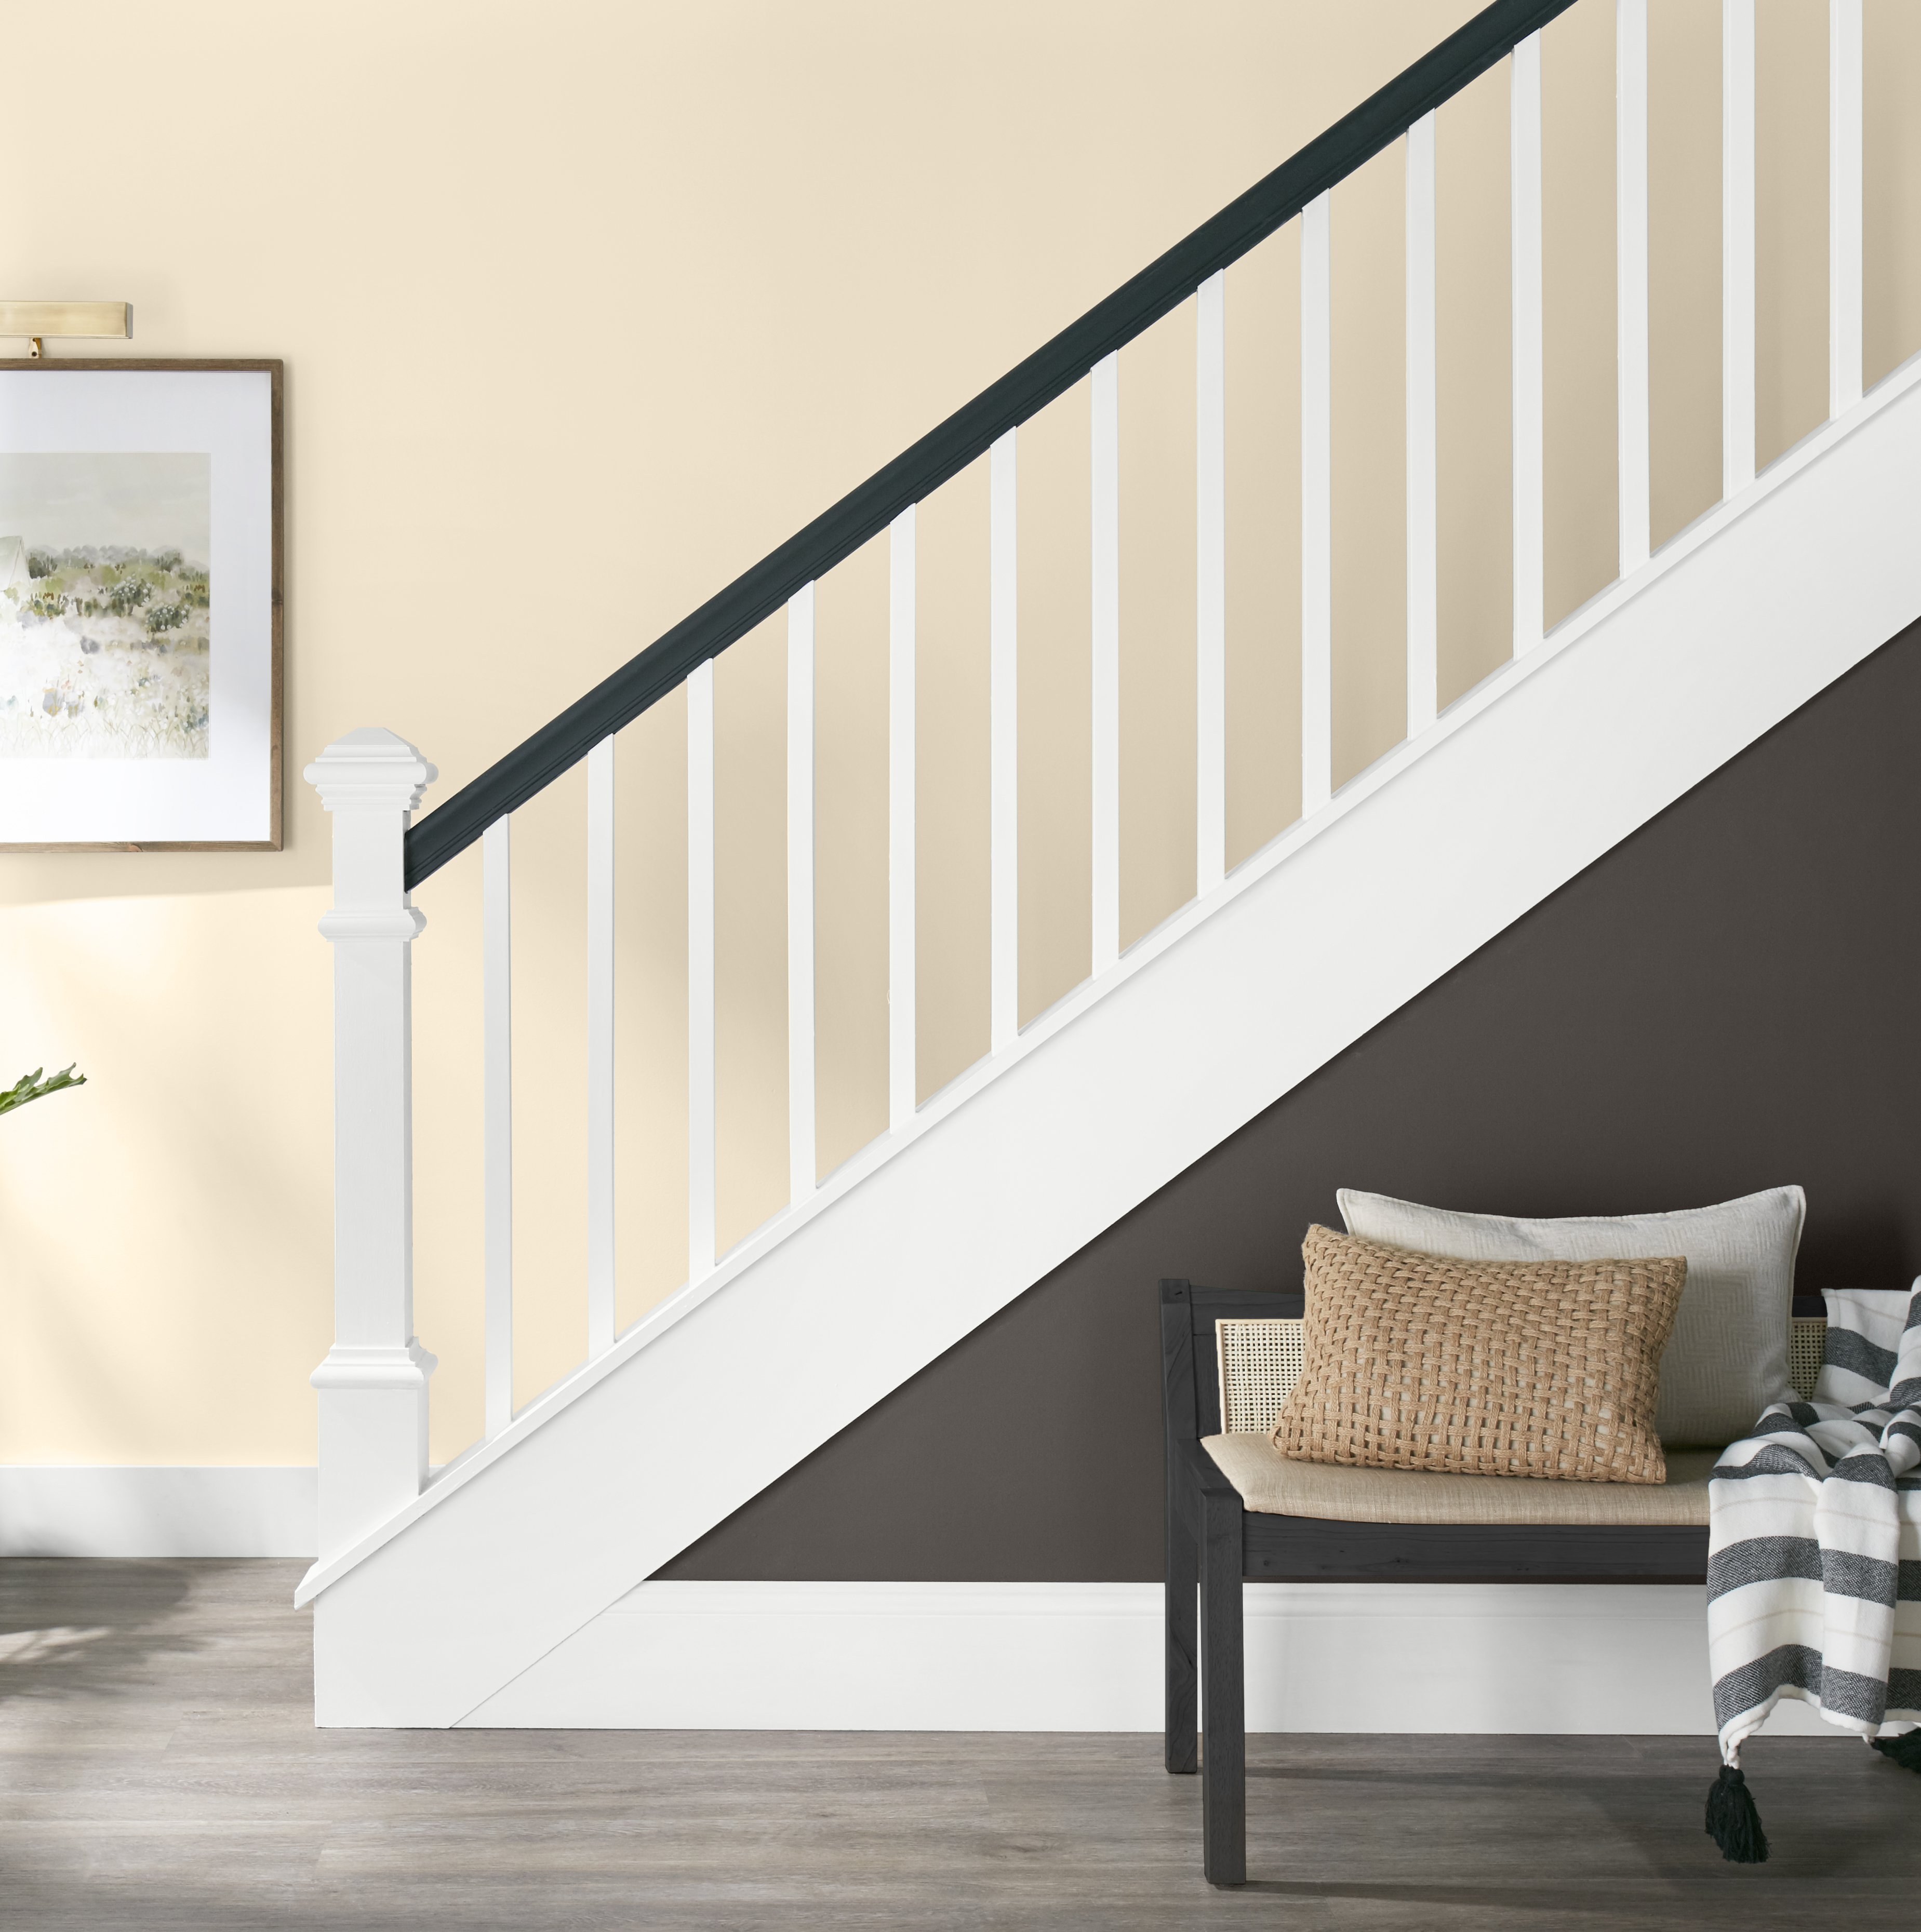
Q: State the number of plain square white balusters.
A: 14